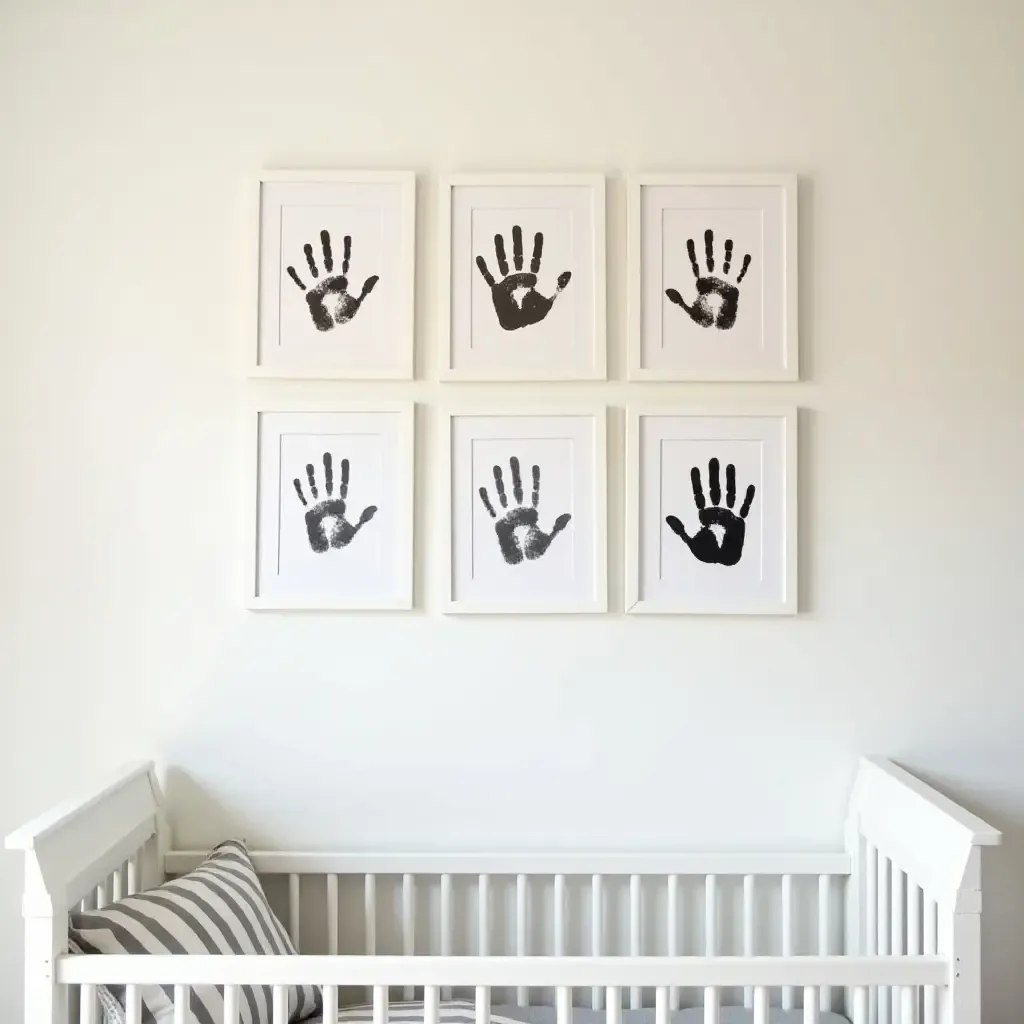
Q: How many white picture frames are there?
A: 6